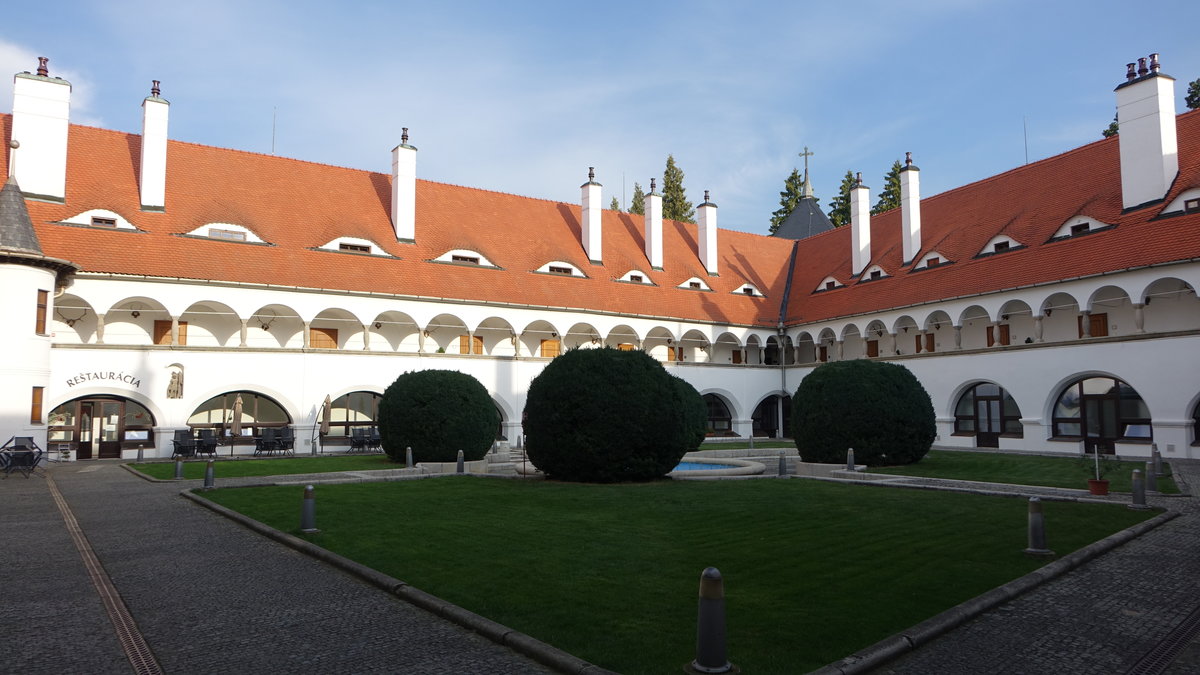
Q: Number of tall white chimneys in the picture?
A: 9